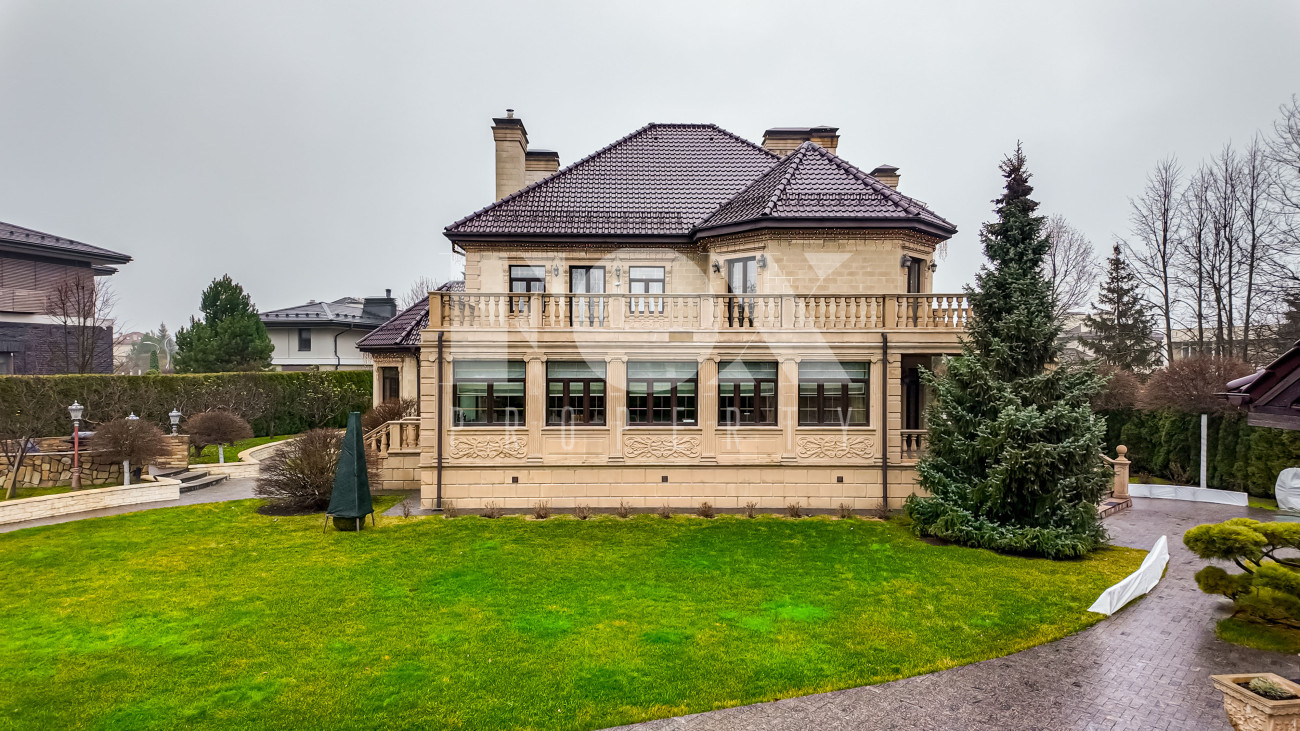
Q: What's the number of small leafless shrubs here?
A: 12